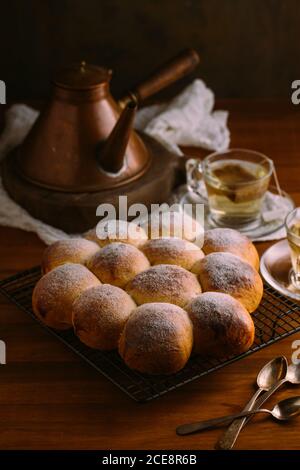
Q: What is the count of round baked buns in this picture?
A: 12